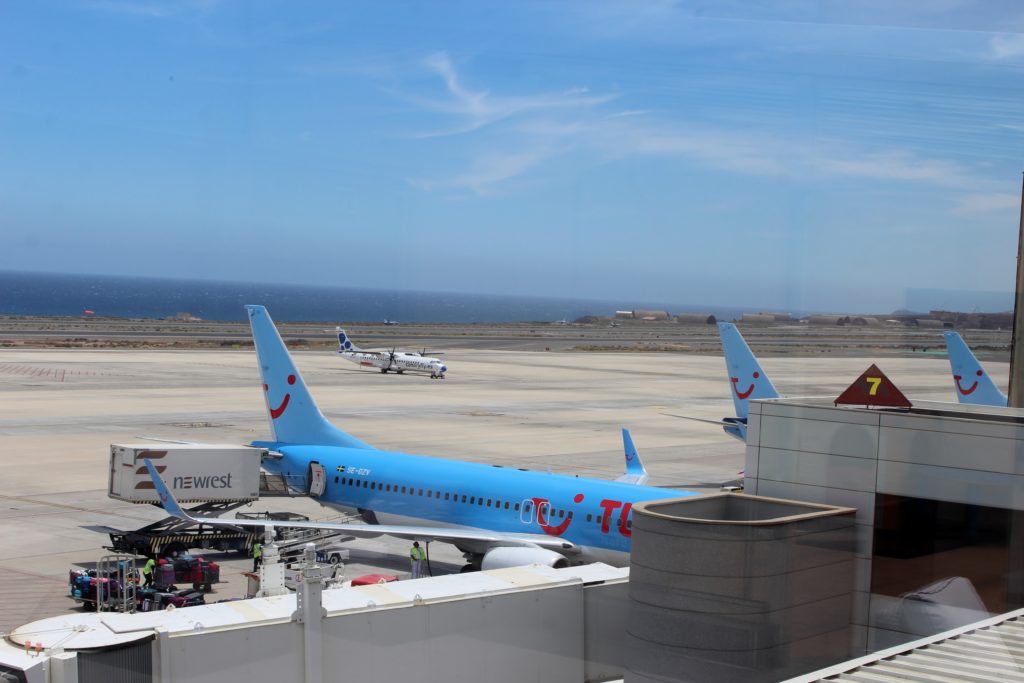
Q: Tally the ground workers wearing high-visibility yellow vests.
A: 3